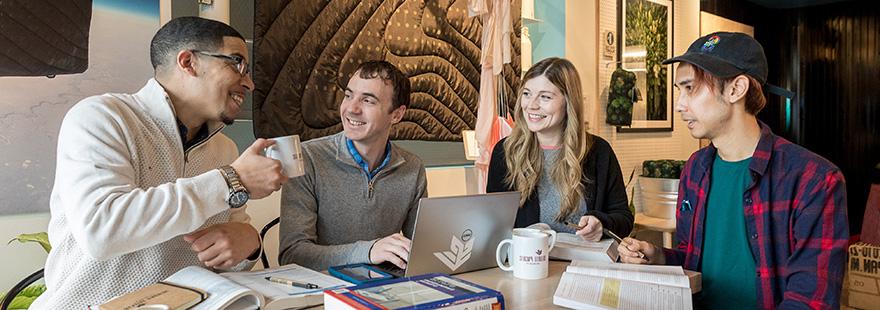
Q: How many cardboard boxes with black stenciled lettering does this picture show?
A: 1